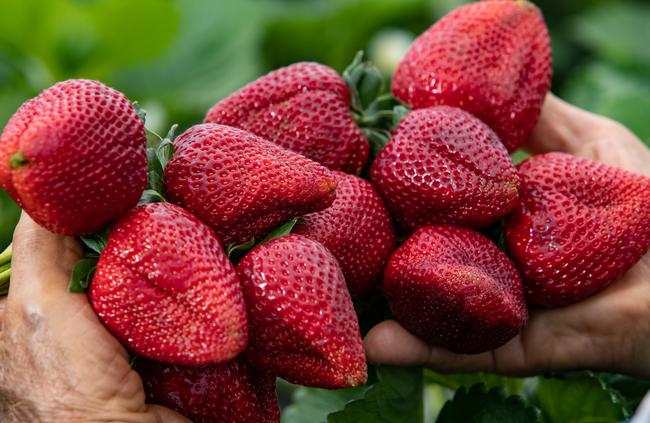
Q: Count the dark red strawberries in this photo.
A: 11